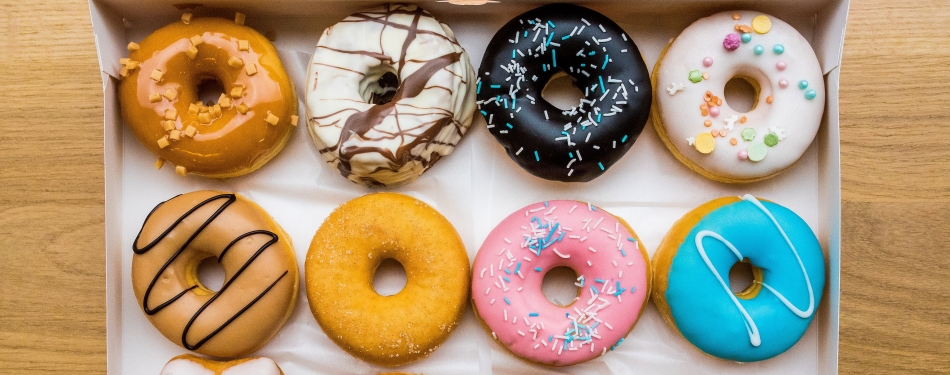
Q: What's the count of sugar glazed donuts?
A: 1